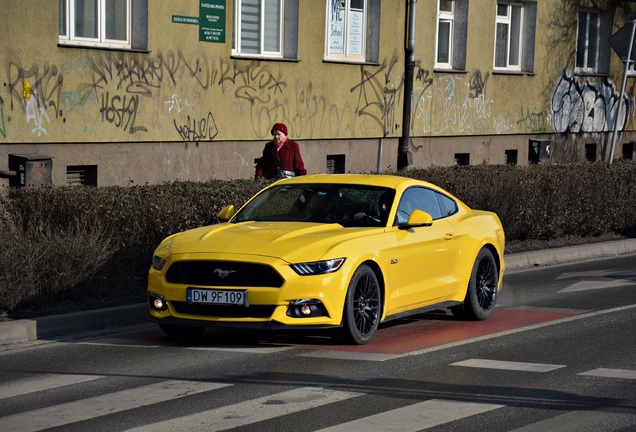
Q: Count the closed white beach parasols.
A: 0